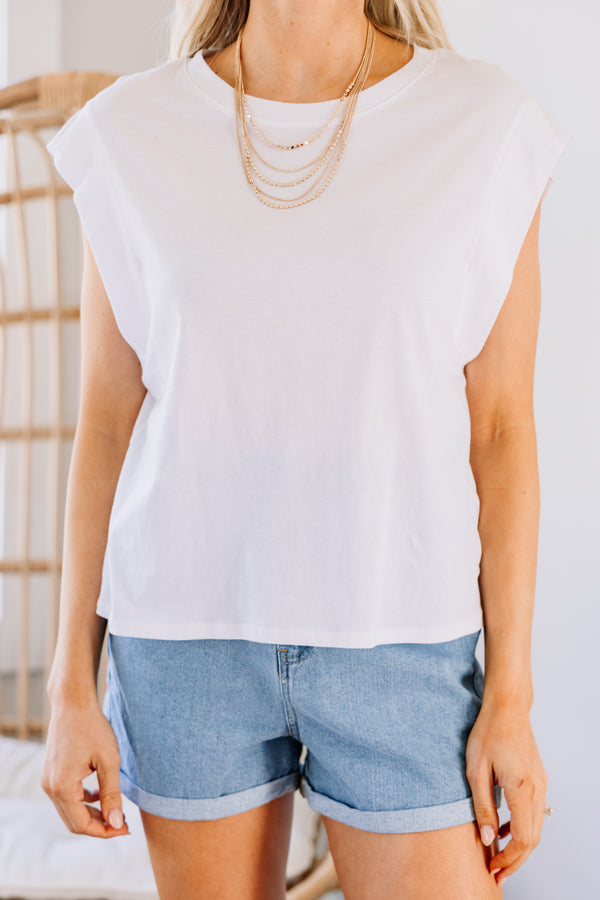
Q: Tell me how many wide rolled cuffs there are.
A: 2